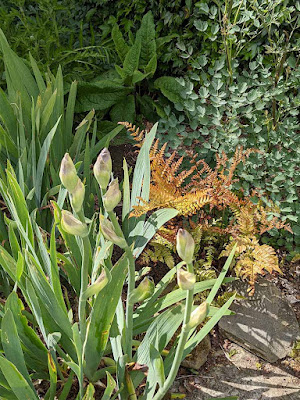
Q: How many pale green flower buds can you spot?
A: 11